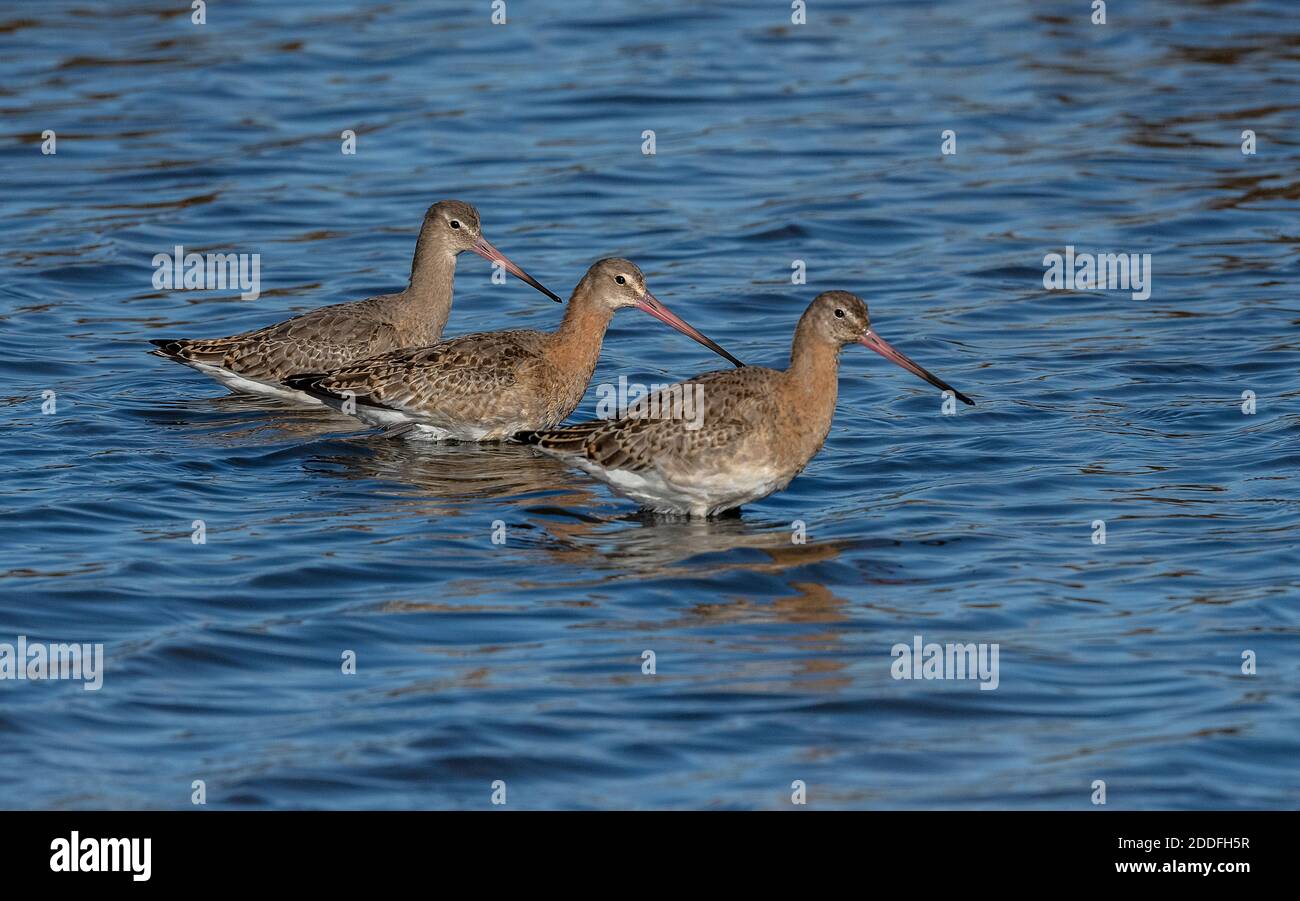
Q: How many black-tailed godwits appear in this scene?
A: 3